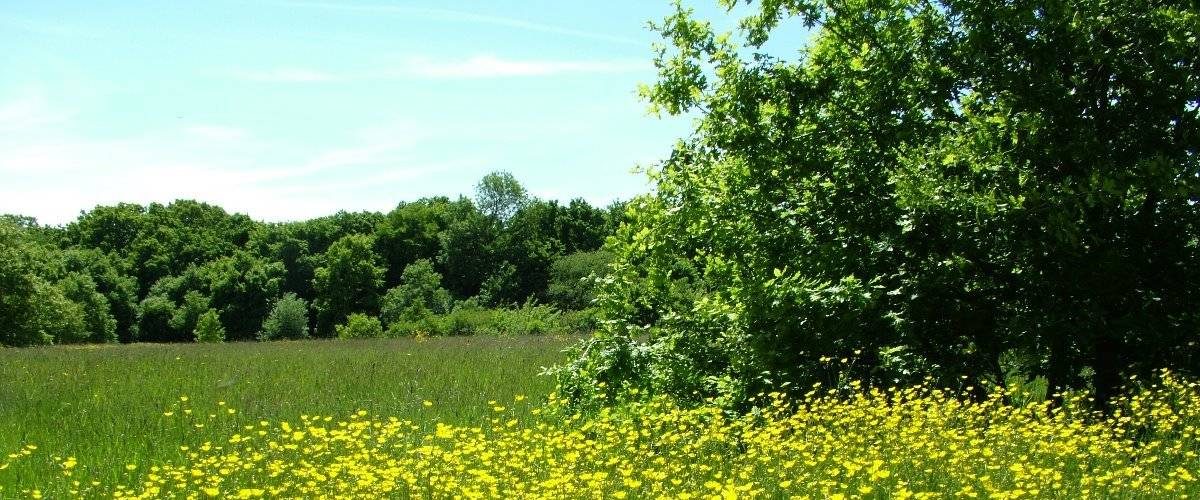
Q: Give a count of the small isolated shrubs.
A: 3